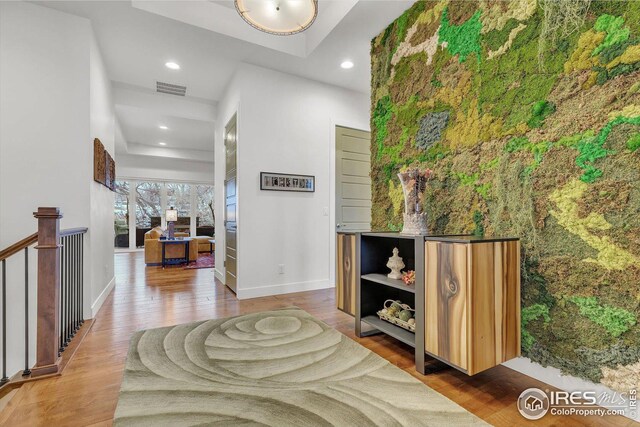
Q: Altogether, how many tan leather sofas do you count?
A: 1